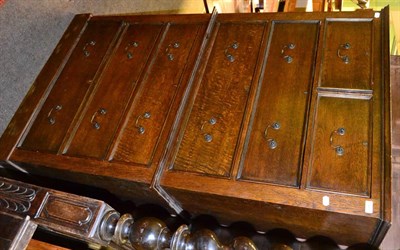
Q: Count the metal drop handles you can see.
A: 12